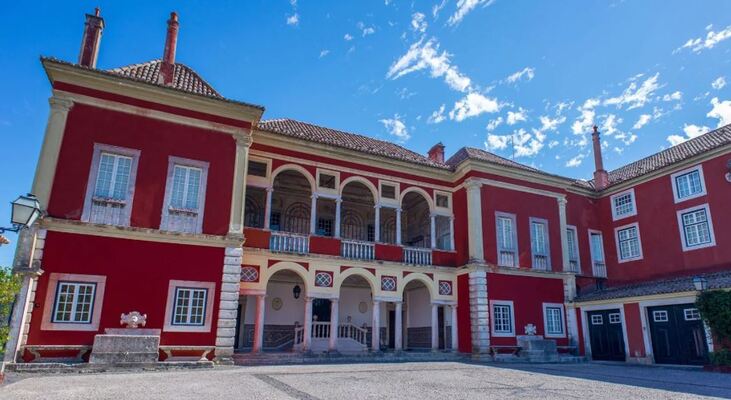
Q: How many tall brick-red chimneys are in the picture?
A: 3